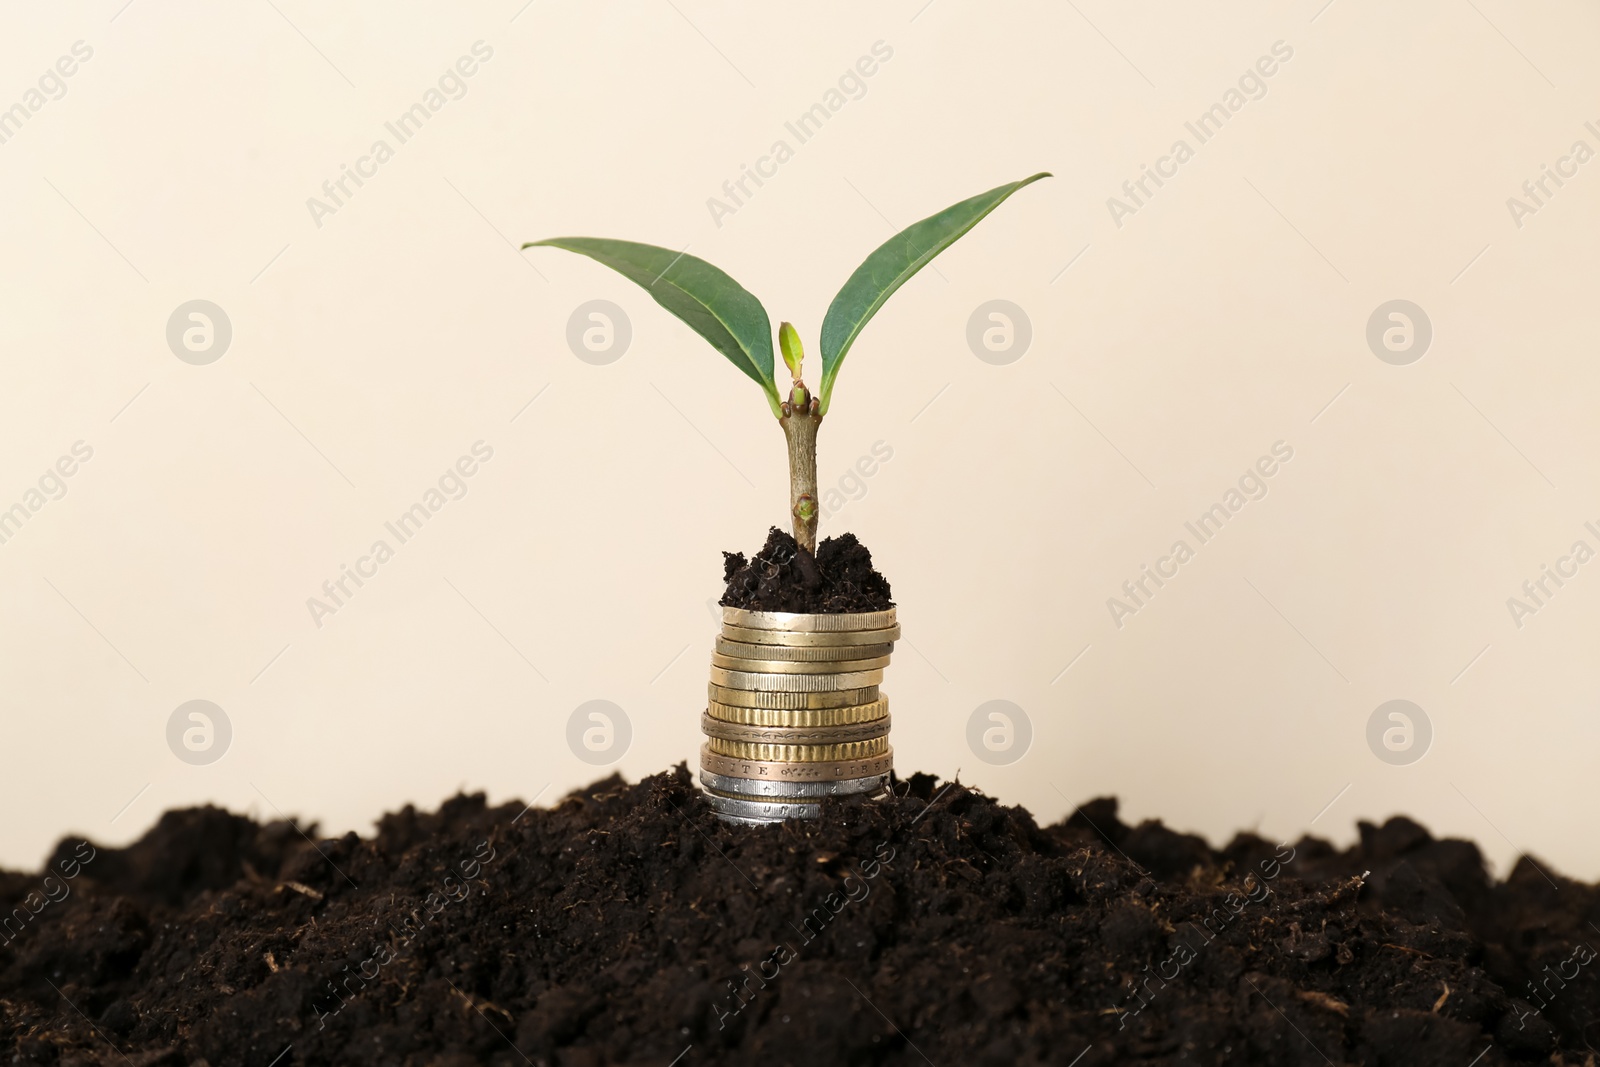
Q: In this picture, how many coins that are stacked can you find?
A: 14